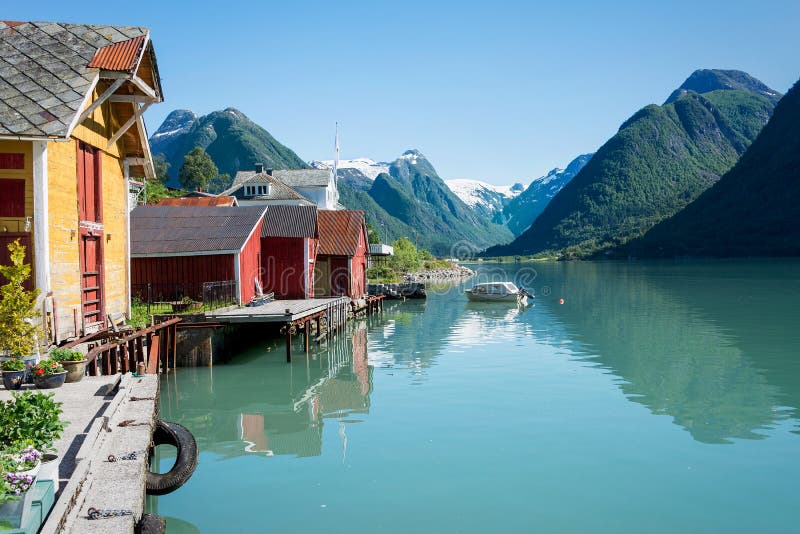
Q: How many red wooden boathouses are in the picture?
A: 3